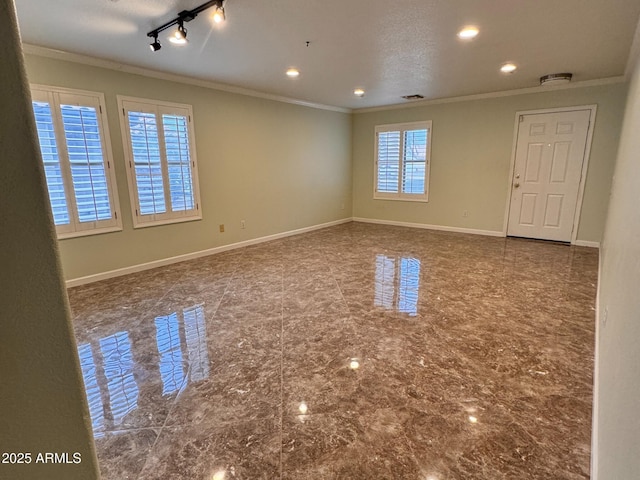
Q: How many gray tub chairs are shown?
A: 0